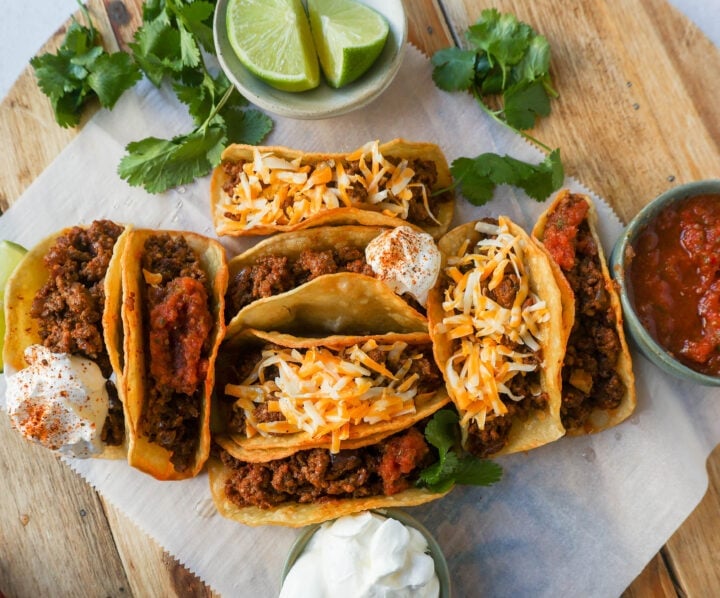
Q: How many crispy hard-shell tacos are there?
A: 8